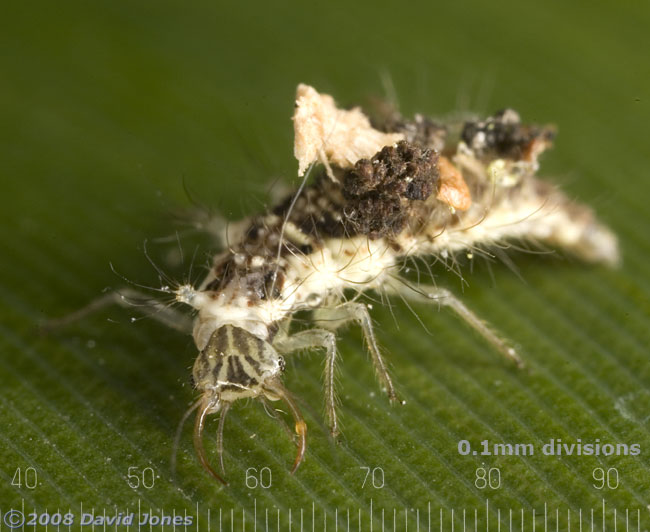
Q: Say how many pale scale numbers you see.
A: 6